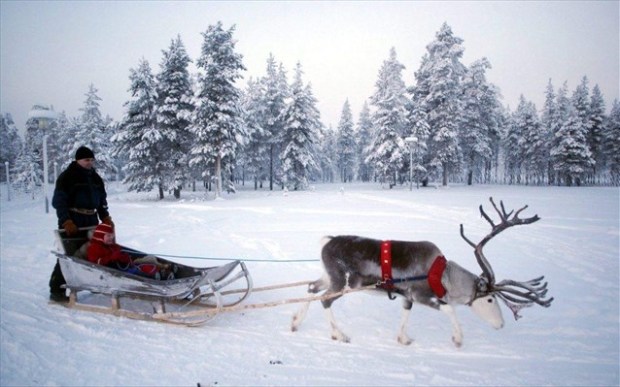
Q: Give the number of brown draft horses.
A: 0